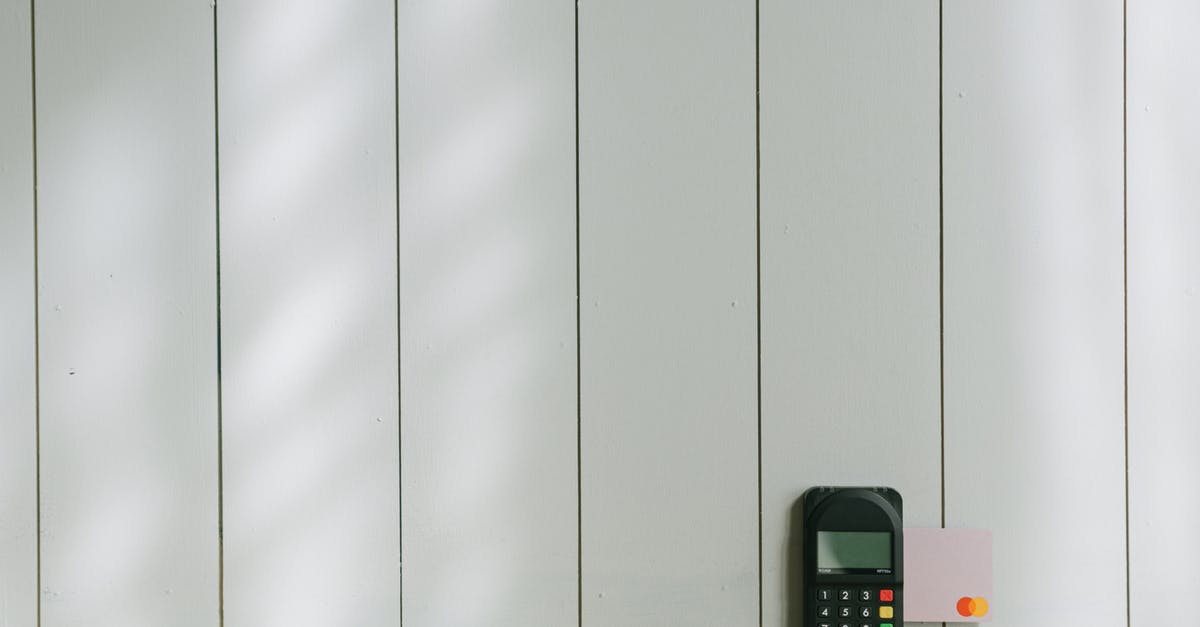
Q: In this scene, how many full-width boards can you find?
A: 6